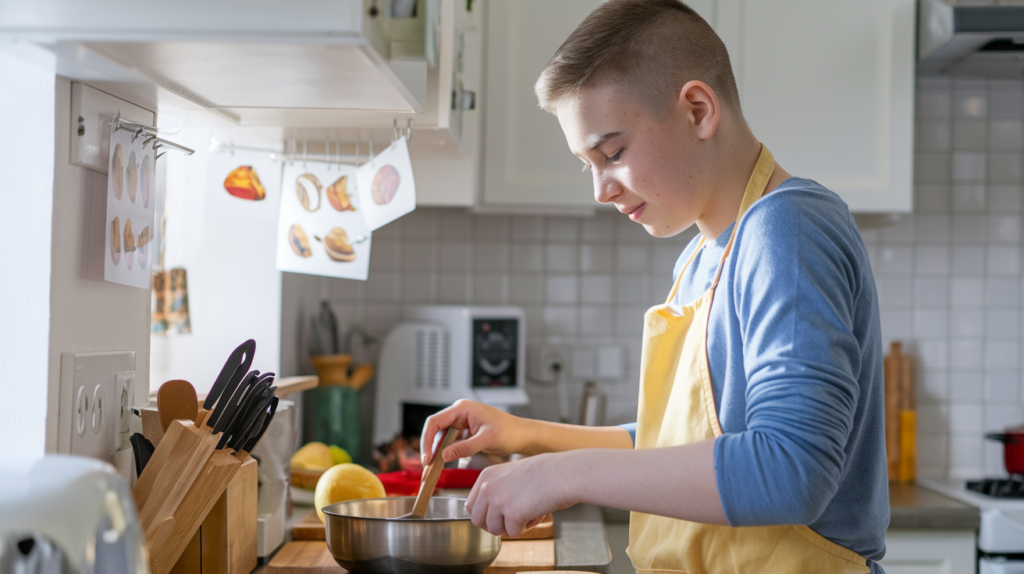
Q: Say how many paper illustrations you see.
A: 4